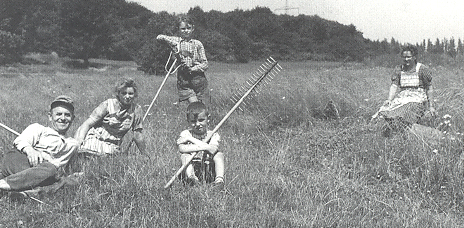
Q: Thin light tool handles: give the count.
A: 3